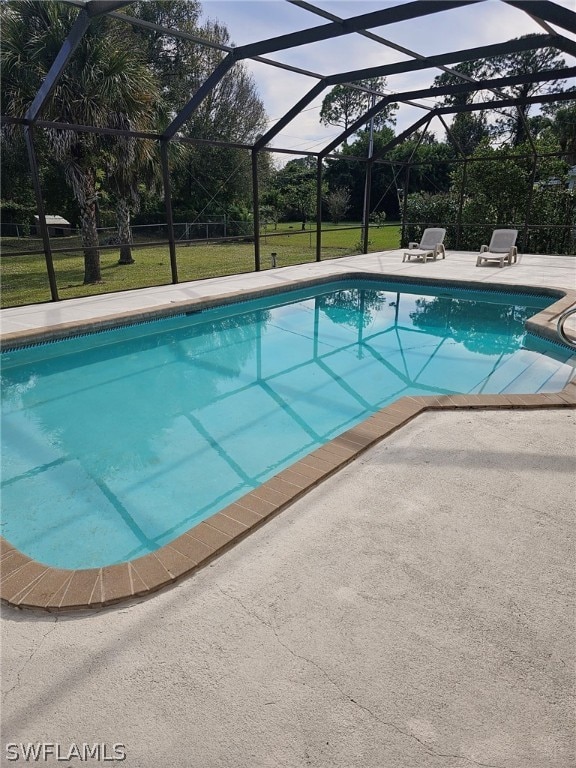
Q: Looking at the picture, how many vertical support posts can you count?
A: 8